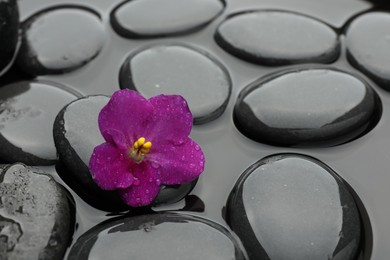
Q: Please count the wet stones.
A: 12